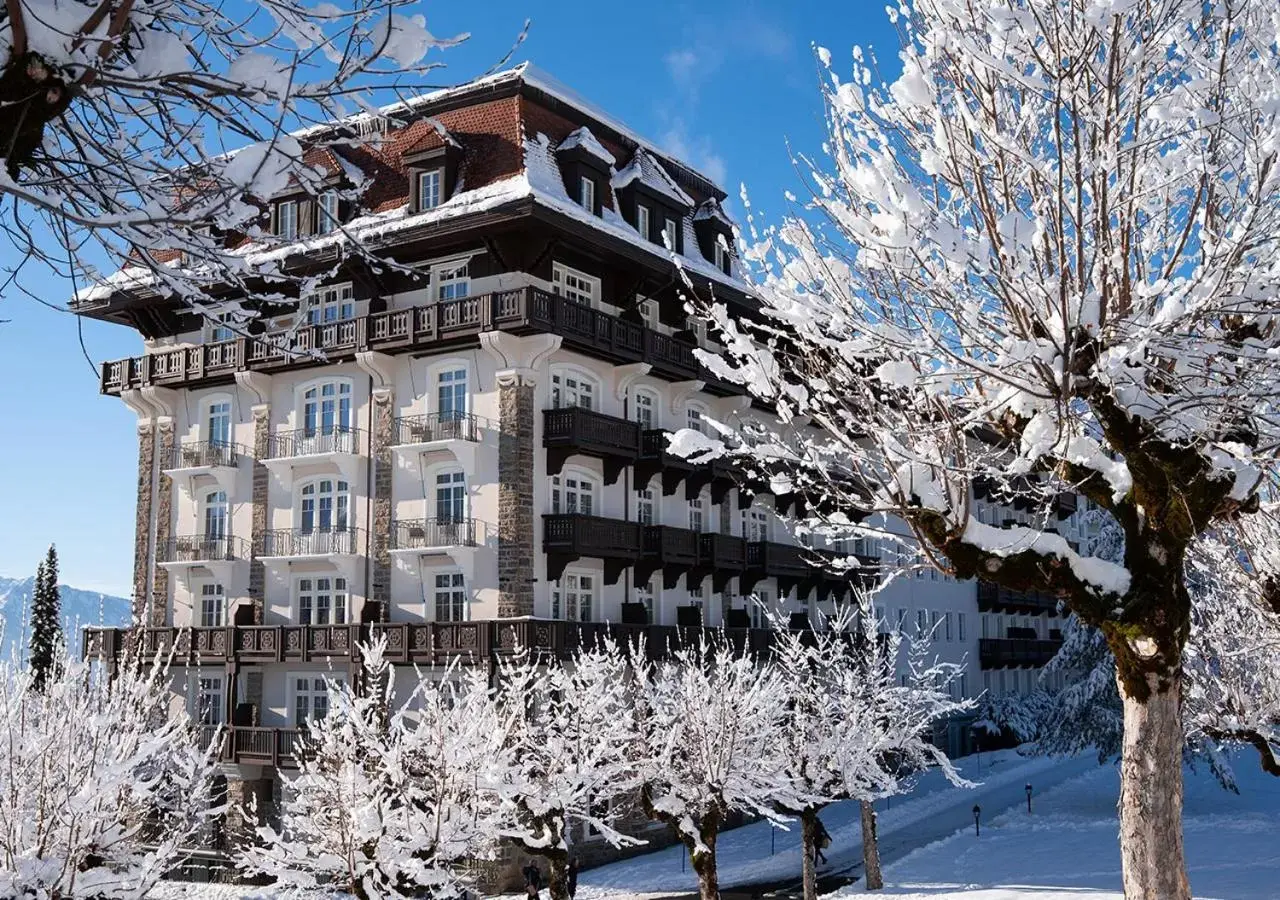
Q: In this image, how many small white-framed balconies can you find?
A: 6